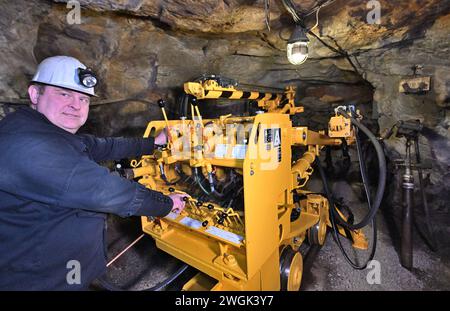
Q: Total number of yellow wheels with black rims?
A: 2